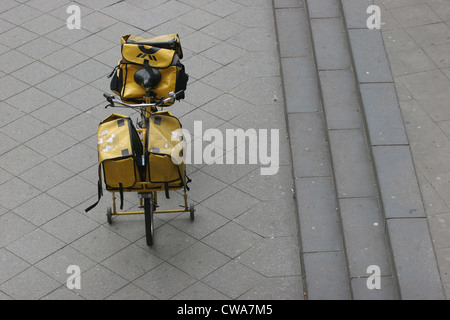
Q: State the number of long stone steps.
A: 3